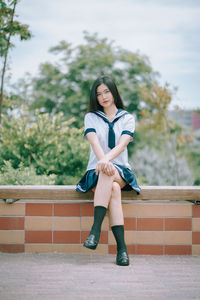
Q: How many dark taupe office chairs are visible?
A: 0